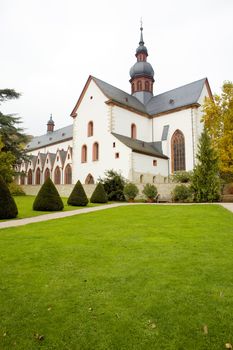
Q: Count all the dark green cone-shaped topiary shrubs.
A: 4